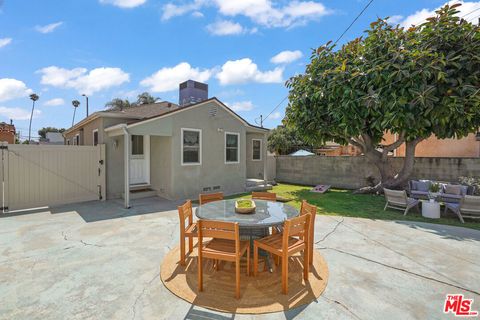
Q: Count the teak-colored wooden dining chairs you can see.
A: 6